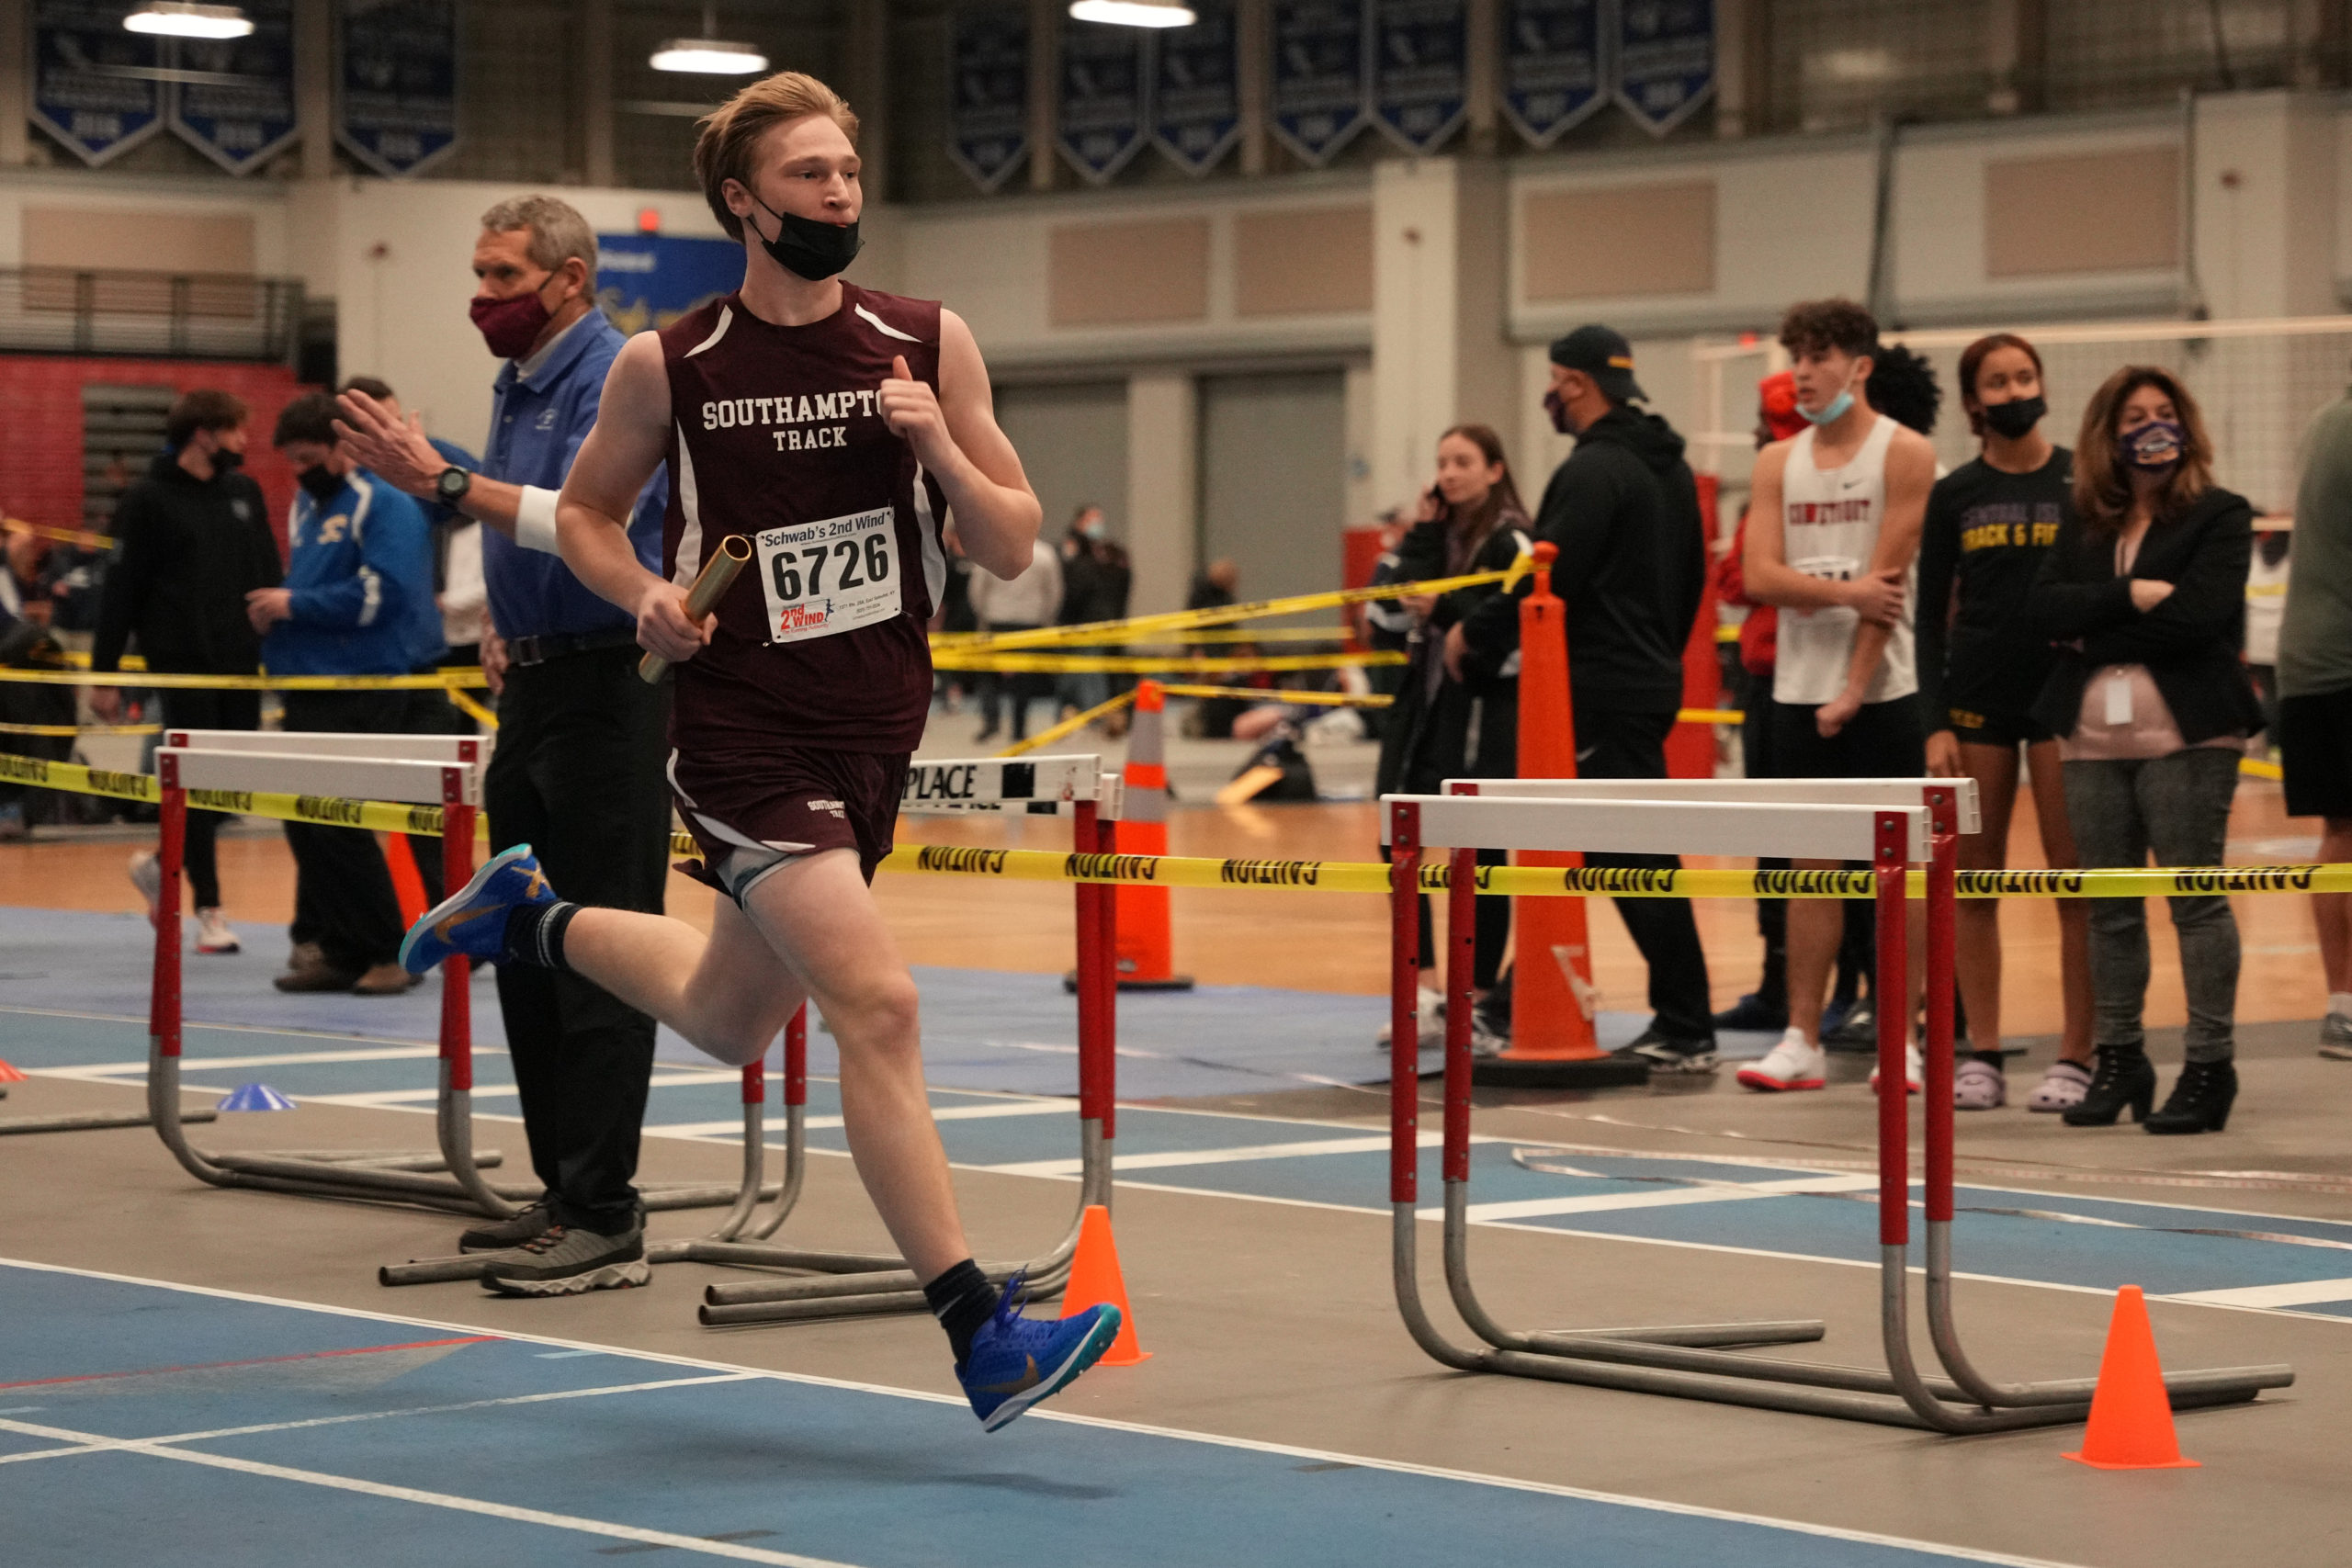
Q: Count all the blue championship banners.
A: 10